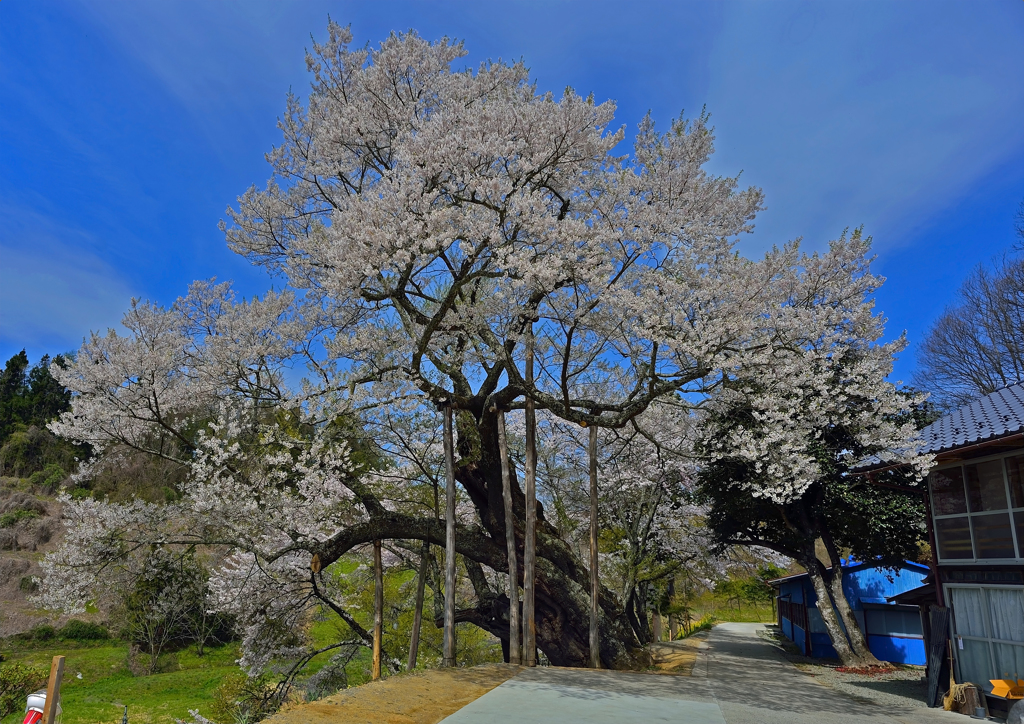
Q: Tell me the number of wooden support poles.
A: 6